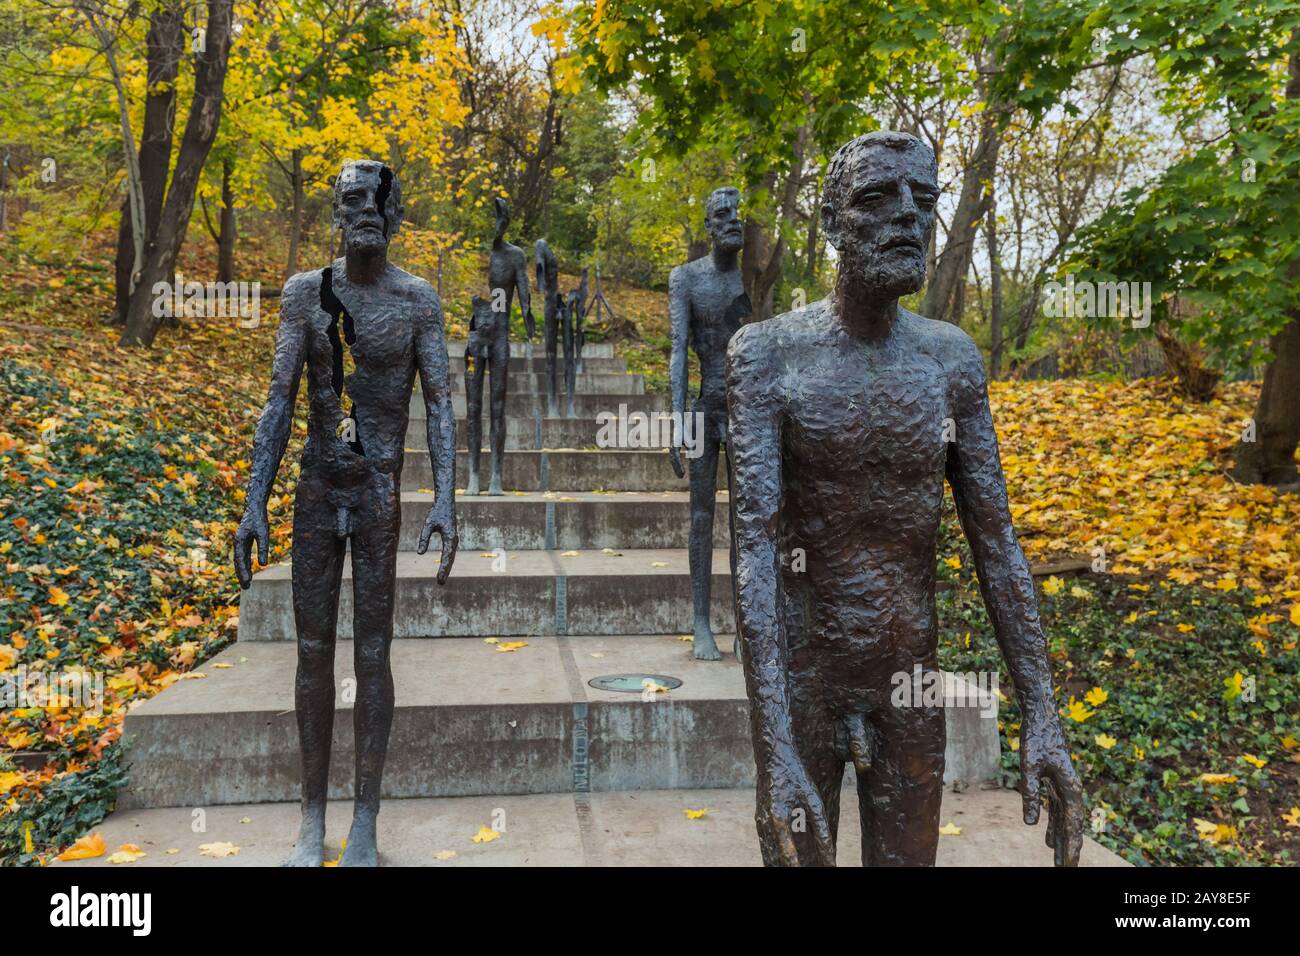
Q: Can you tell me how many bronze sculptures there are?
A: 6